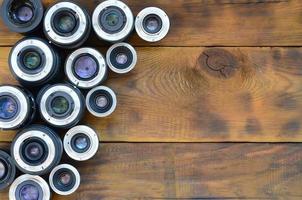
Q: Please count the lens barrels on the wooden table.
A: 15